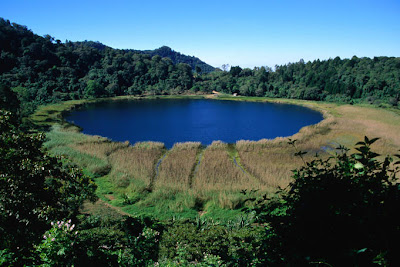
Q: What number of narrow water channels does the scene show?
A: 3